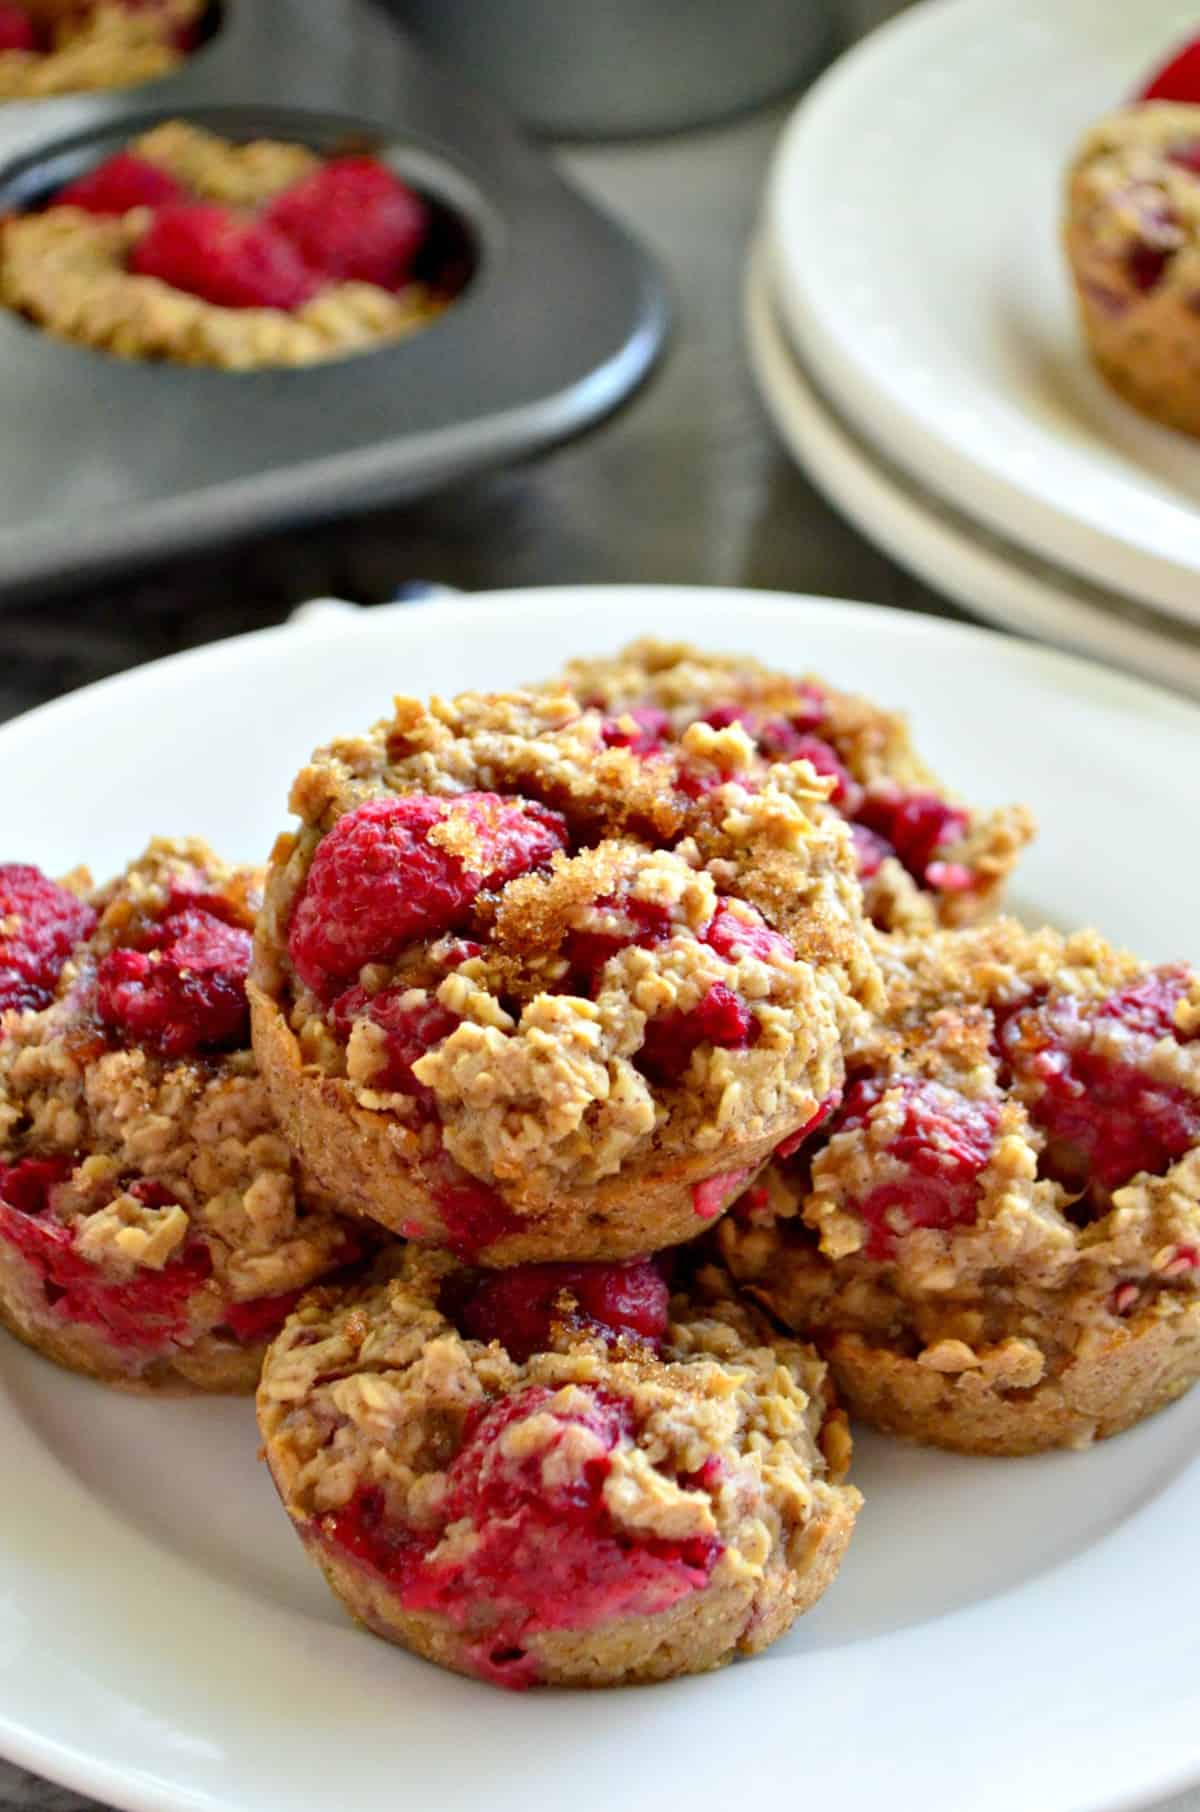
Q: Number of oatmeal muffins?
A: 8